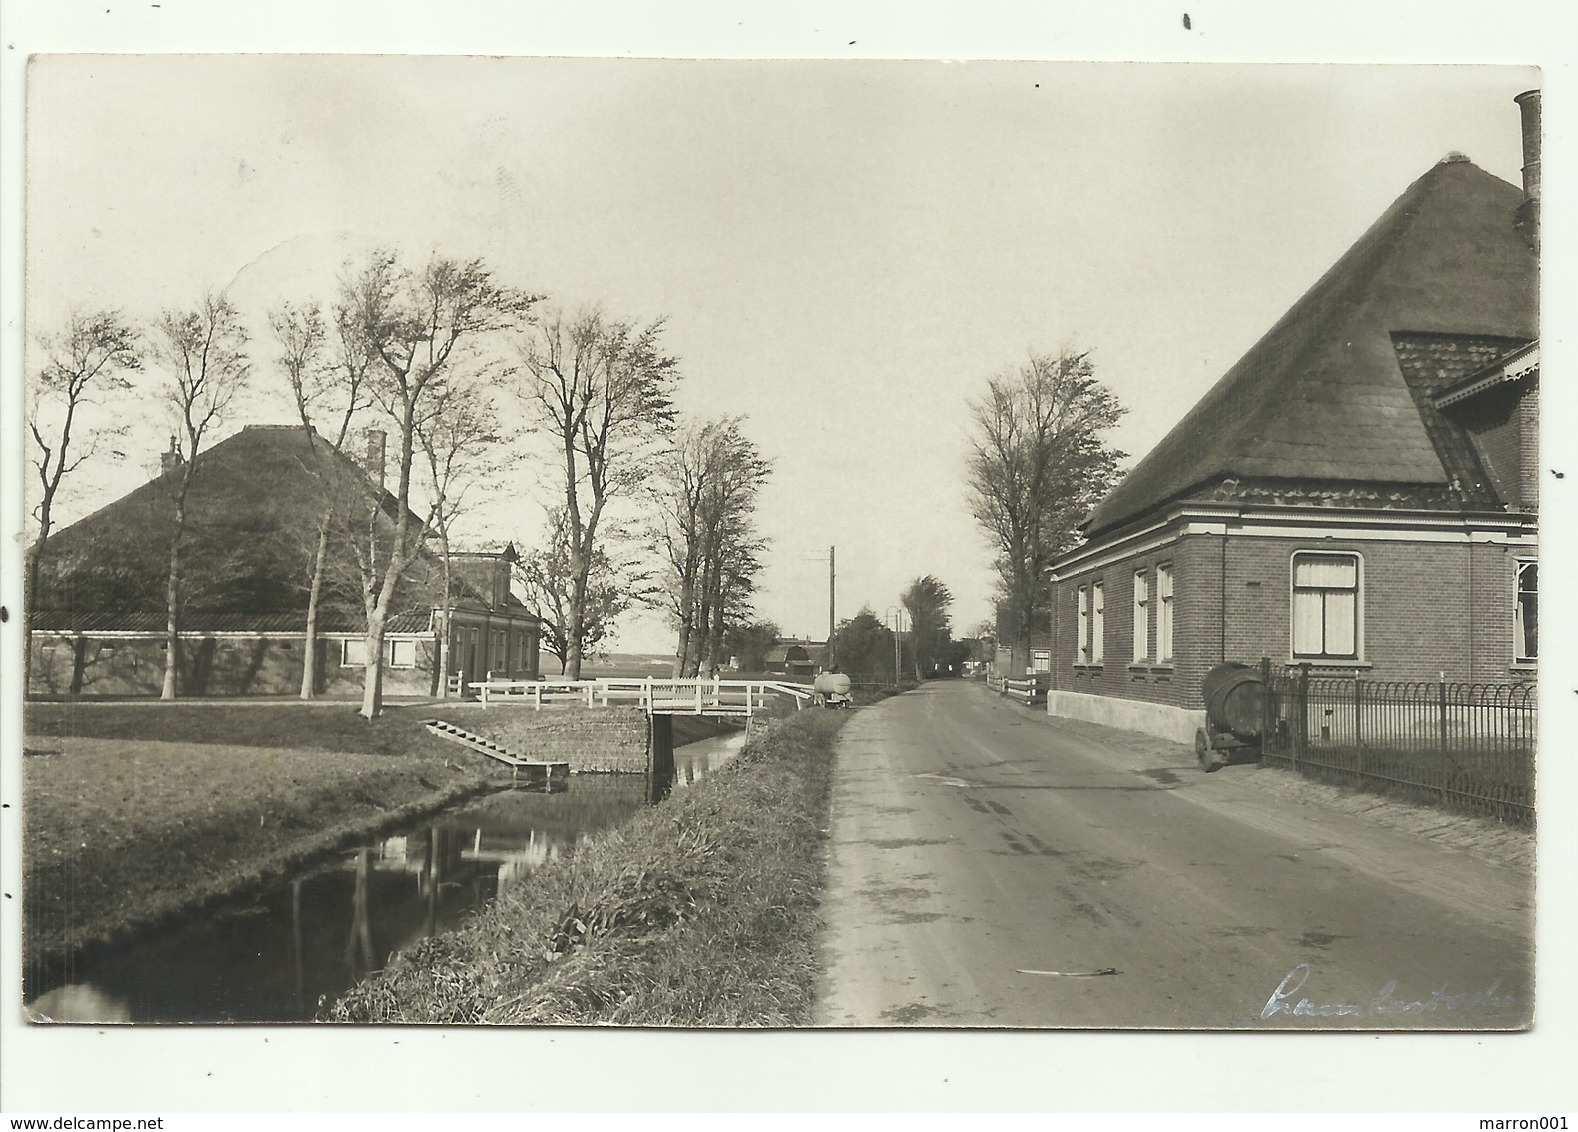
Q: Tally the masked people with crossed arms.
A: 0